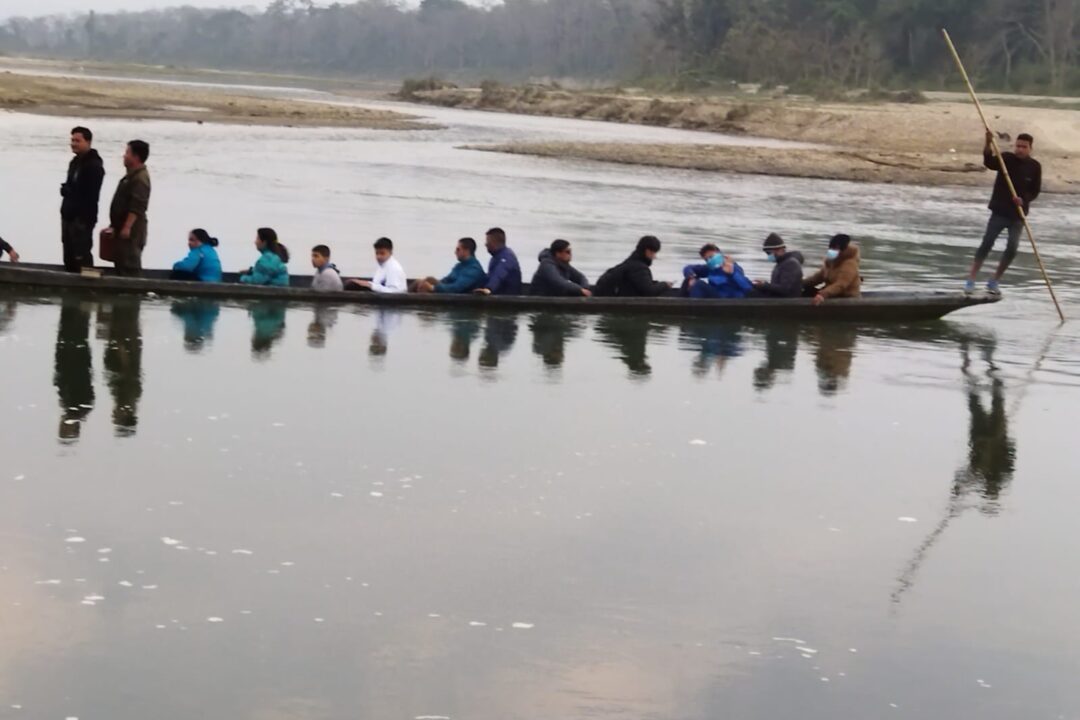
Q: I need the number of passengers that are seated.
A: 11